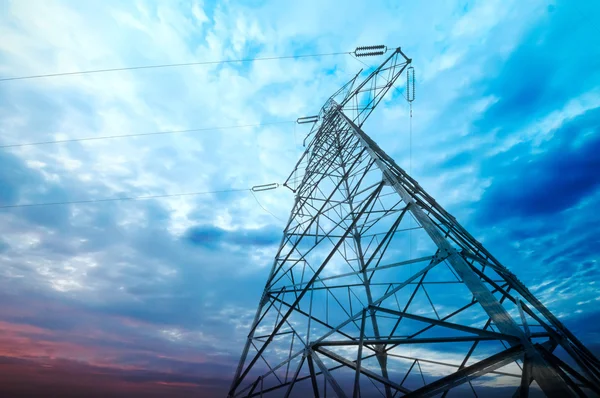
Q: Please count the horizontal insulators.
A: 3